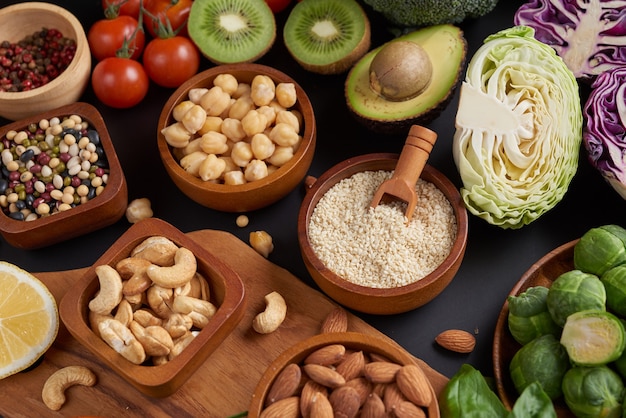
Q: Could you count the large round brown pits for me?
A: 1